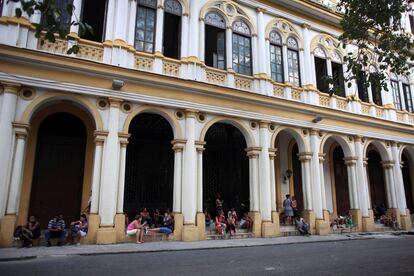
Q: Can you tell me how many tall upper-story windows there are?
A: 14